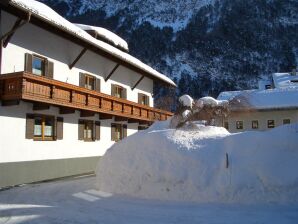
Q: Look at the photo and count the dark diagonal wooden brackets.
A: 4